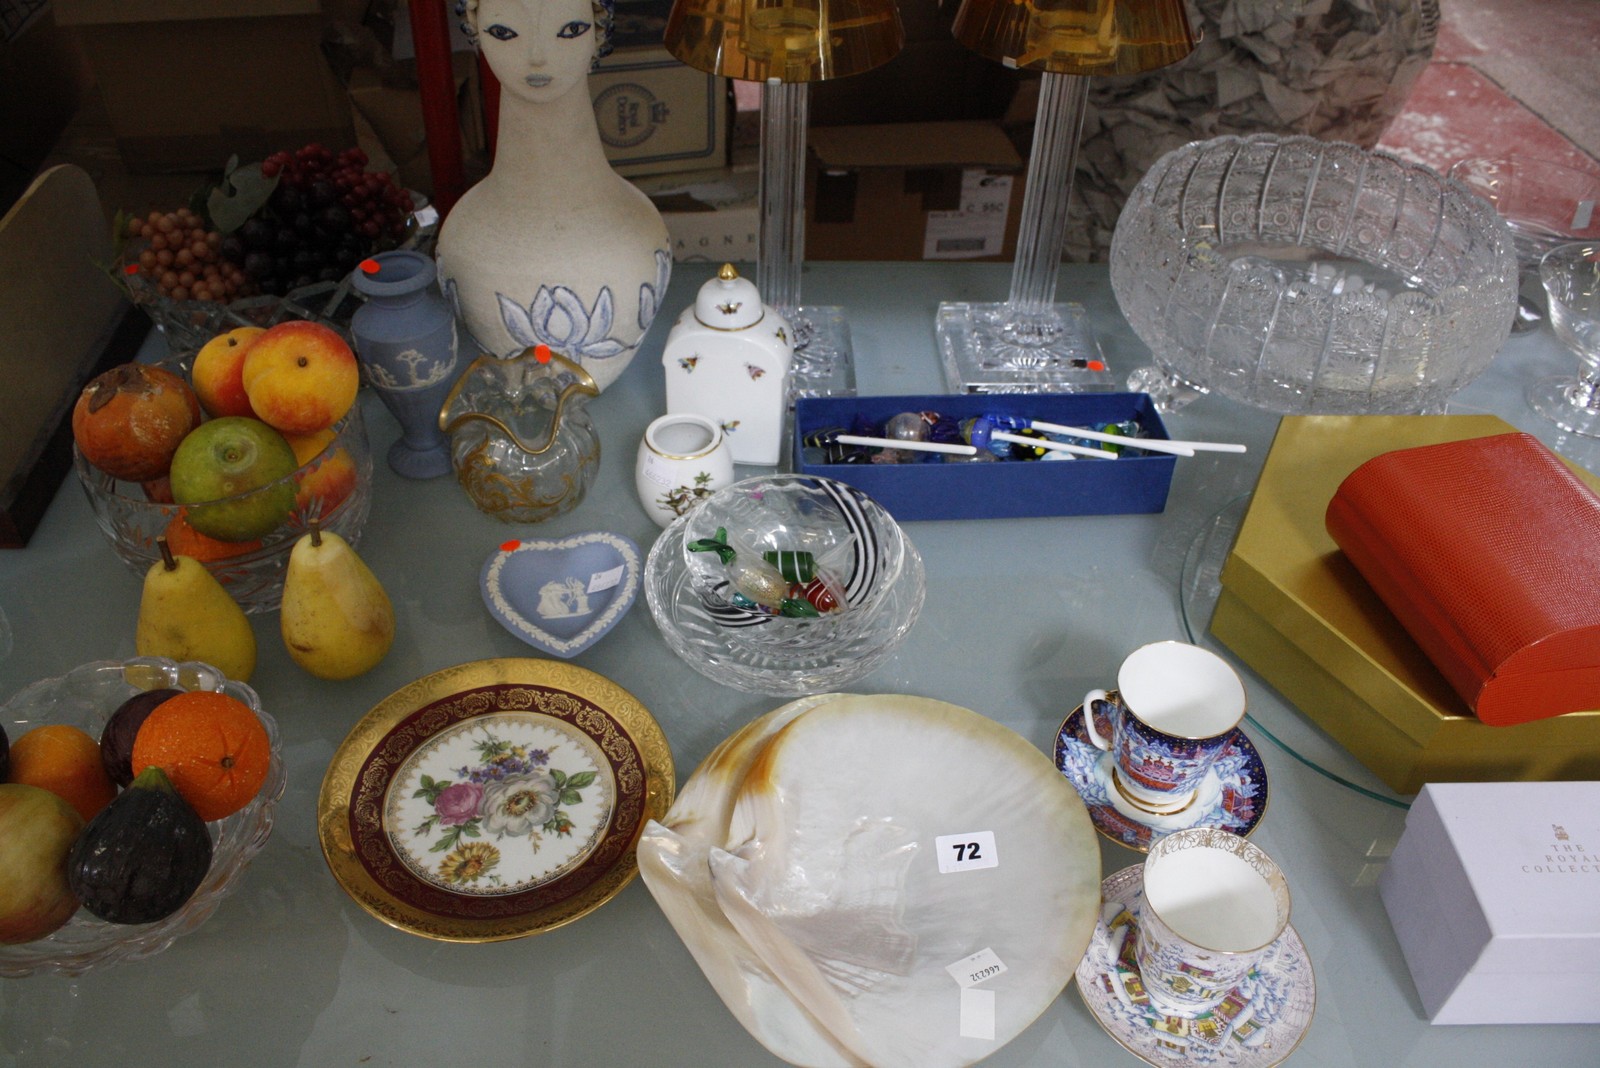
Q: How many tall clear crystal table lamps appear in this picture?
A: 2